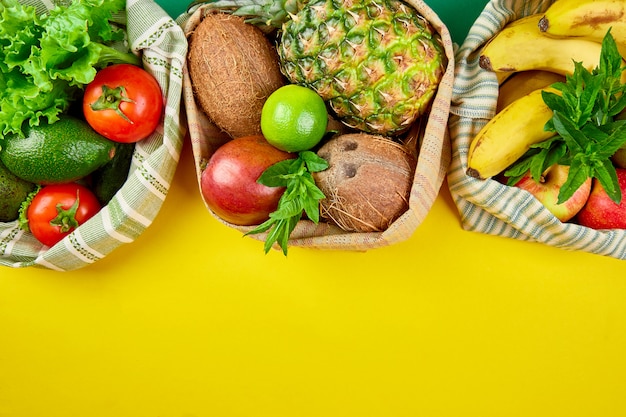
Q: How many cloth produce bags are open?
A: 3